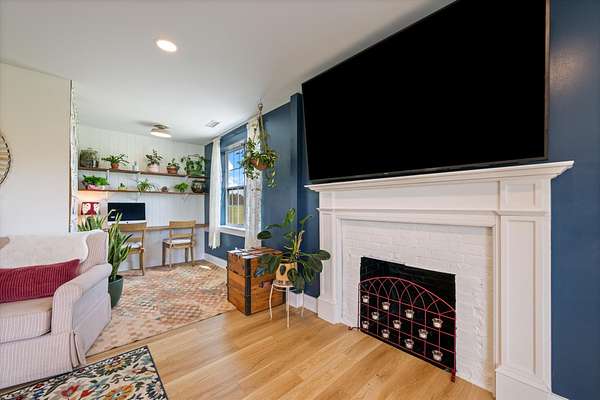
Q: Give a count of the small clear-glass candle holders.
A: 11